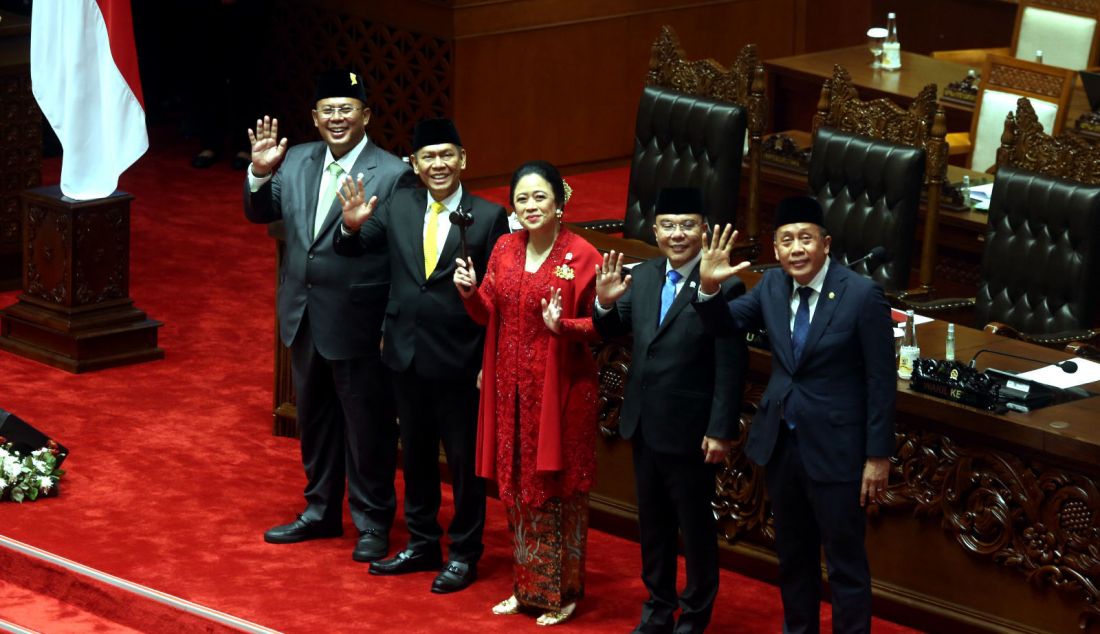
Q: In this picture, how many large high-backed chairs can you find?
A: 3